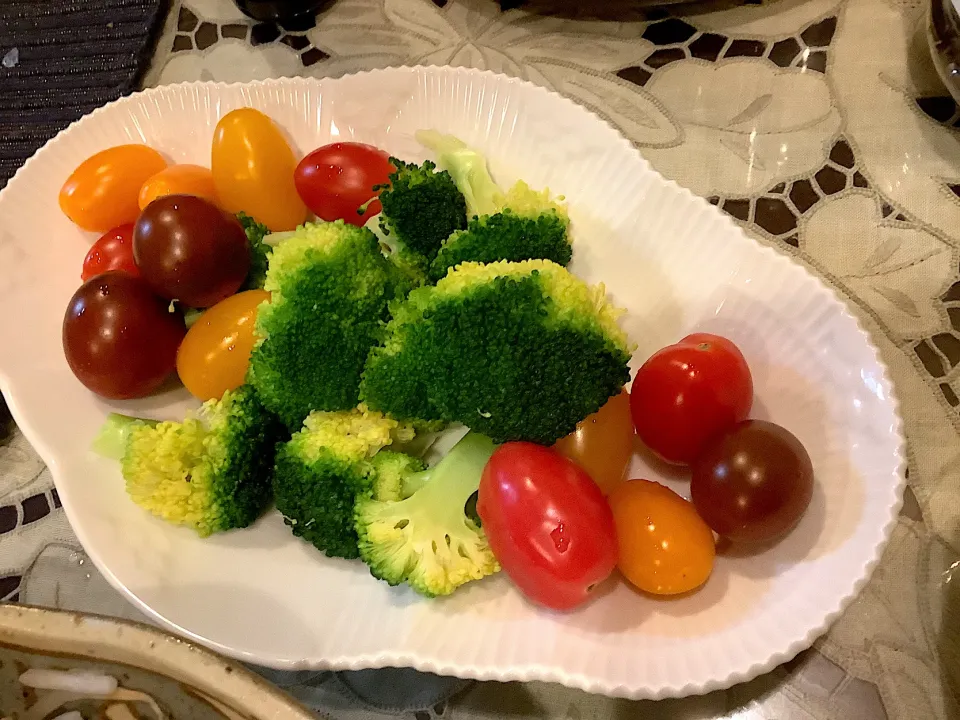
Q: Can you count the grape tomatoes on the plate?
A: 13